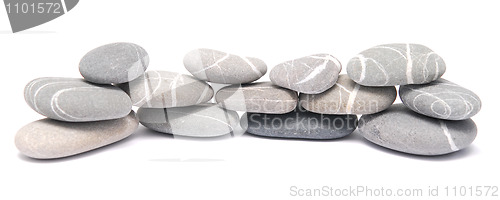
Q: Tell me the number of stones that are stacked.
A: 13